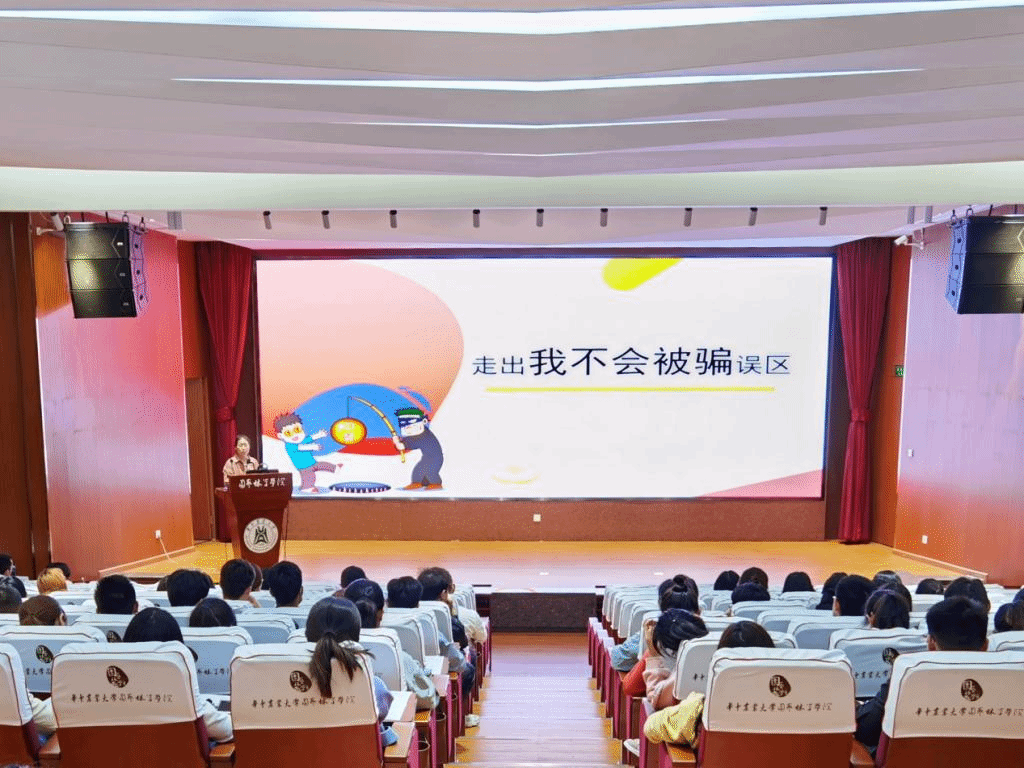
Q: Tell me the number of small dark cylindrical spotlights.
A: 9